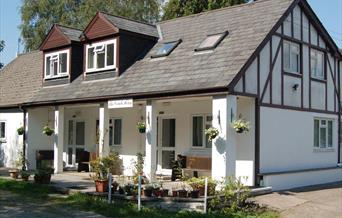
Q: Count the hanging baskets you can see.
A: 5